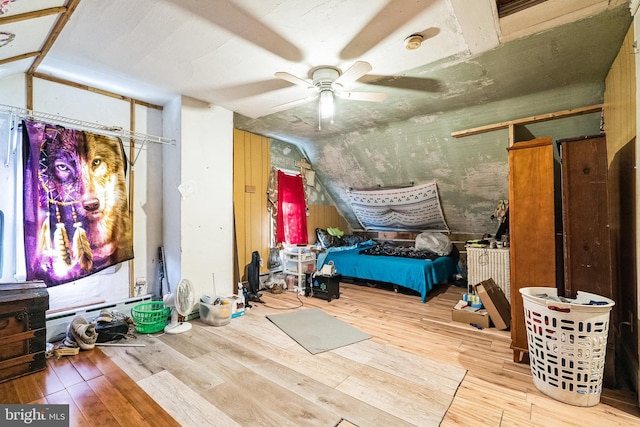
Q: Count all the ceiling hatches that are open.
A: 1